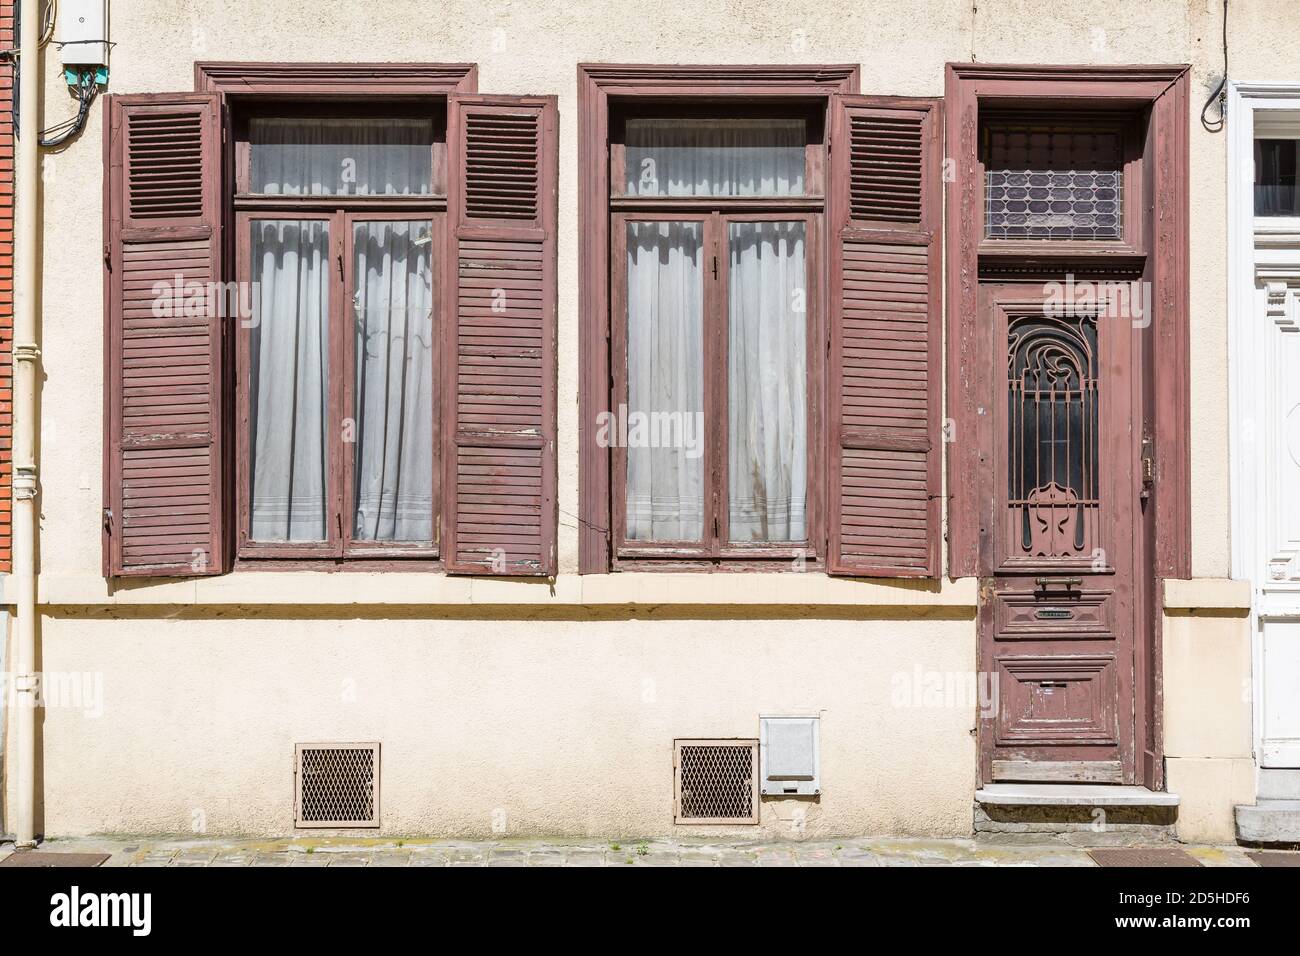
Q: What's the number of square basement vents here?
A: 2